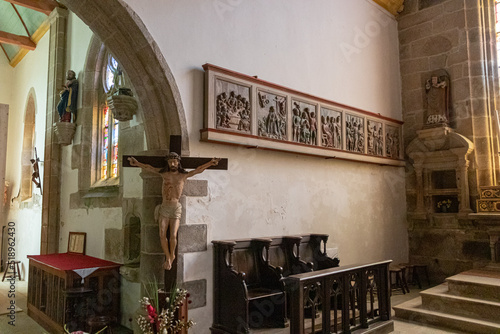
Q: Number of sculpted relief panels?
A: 7